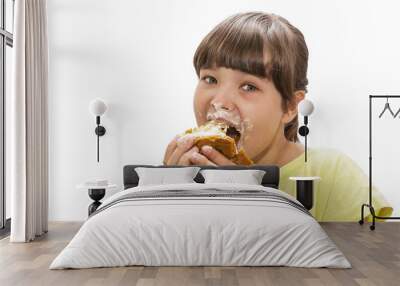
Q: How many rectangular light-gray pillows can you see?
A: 2